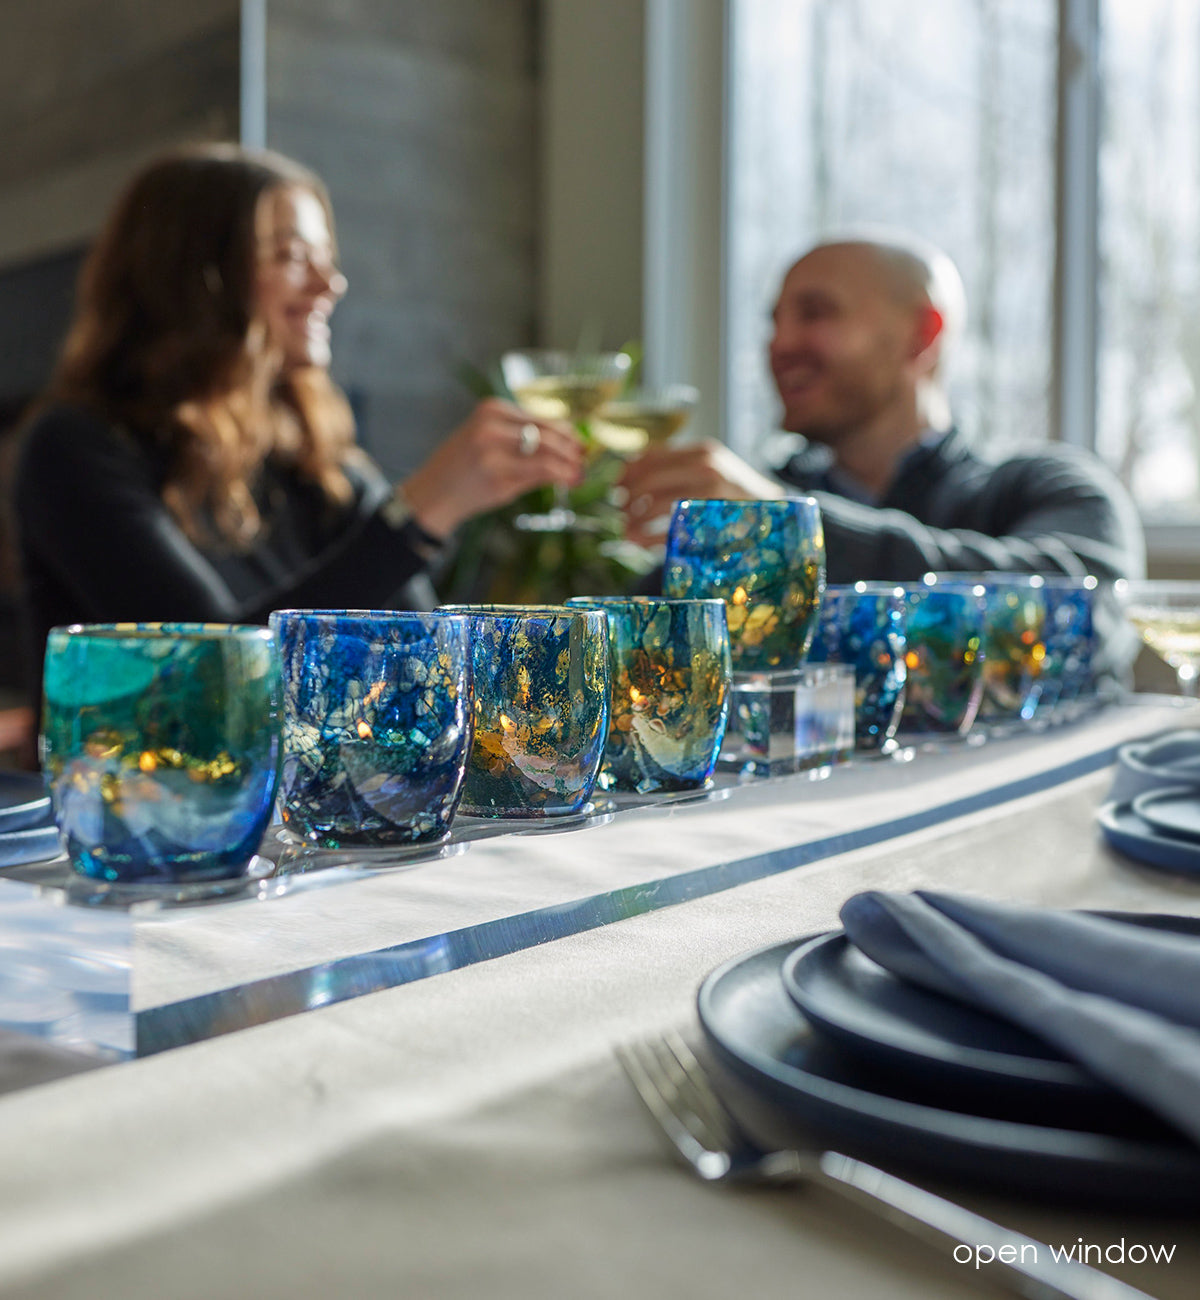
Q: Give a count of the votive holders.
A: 9